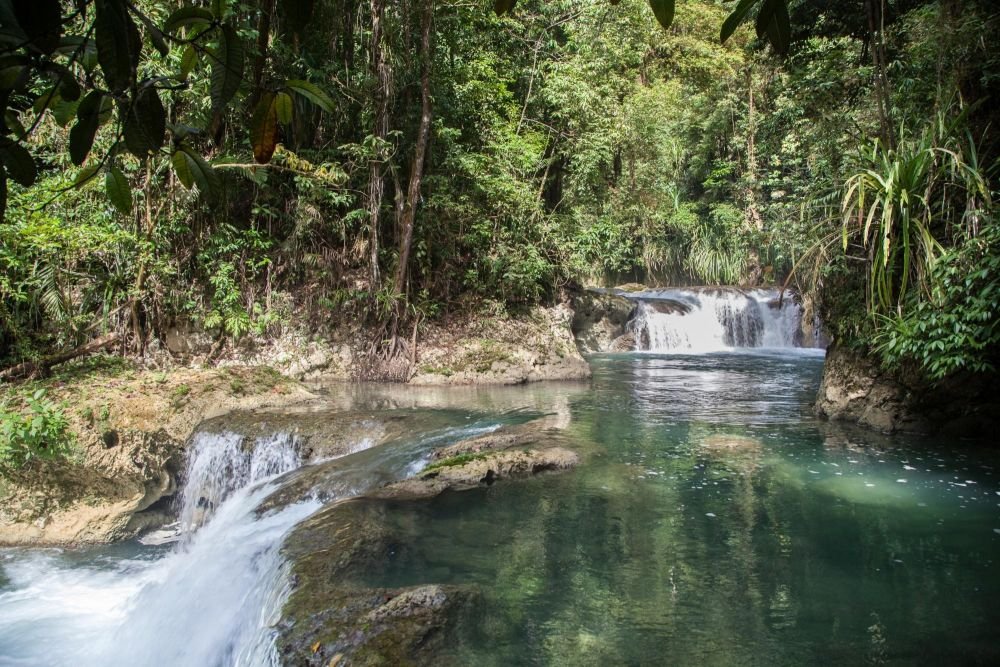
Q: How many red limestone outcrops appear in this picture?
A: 0